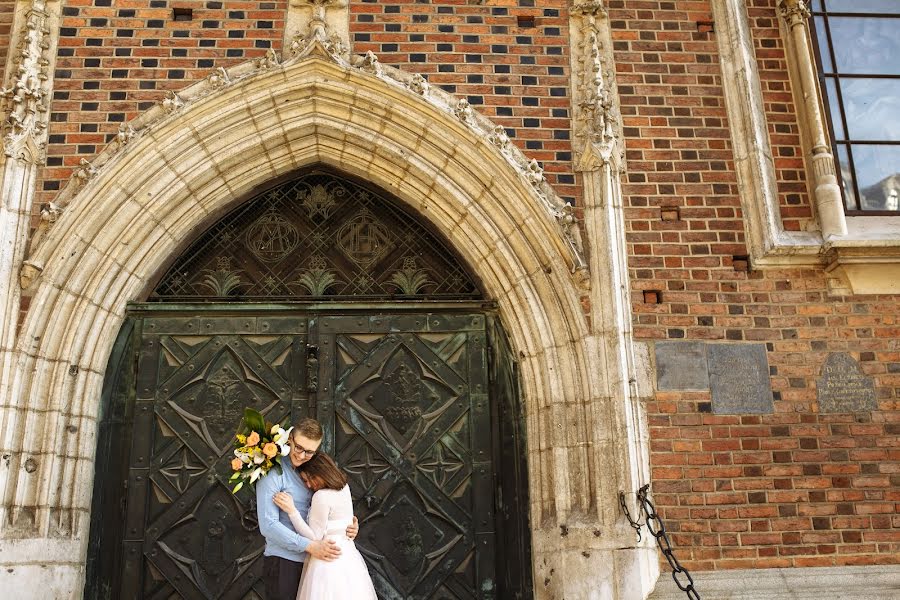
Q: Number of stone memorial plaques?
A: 3